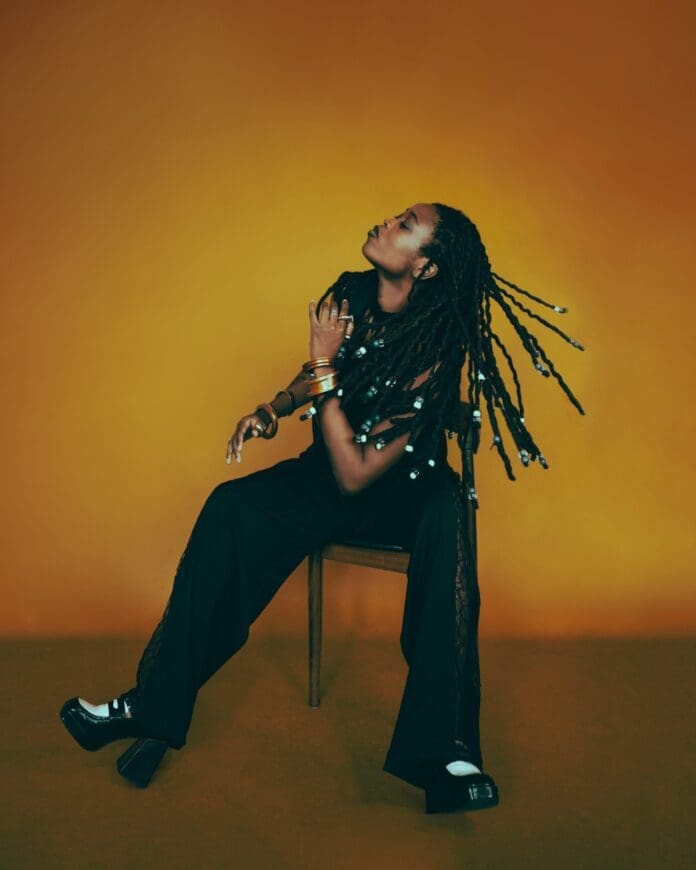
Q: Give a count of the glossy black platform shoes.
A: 2